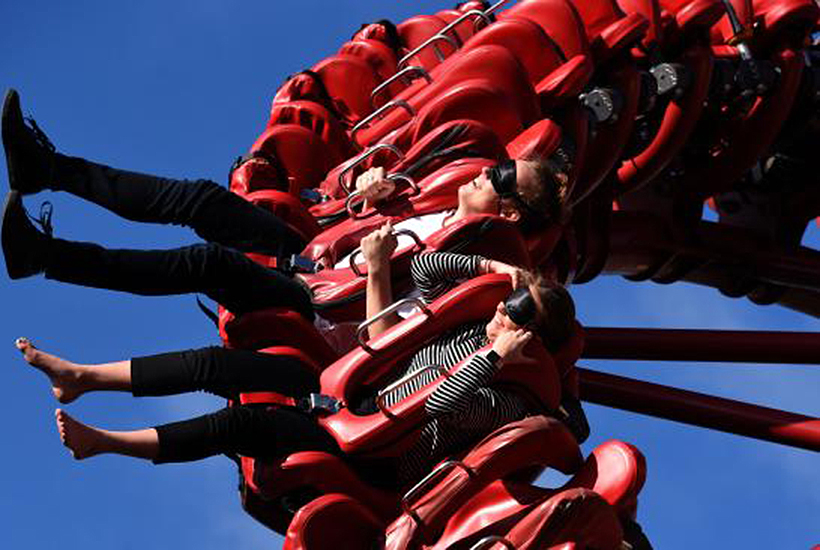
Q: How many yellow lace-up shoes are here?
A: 0